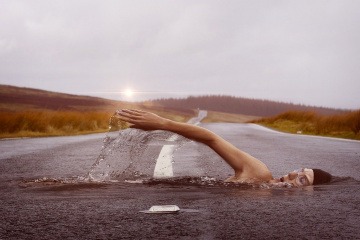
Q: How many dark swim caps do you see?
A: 1